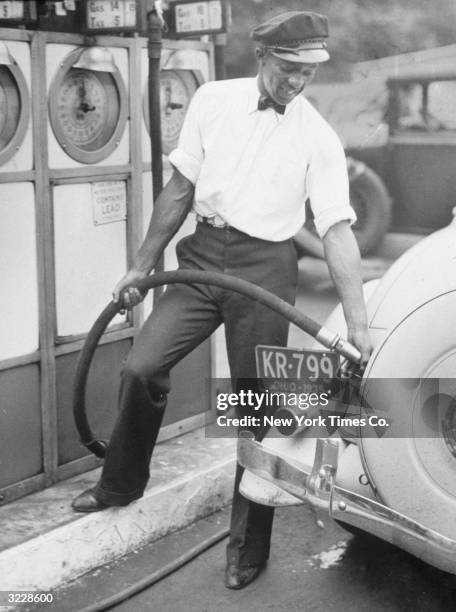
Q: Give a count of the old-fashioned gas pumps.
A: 3